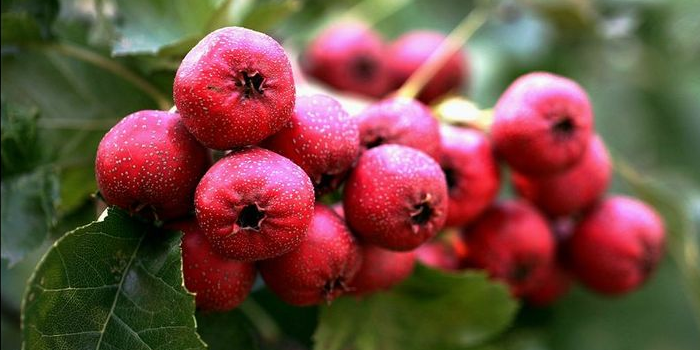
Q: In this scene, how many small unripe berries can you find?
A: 0